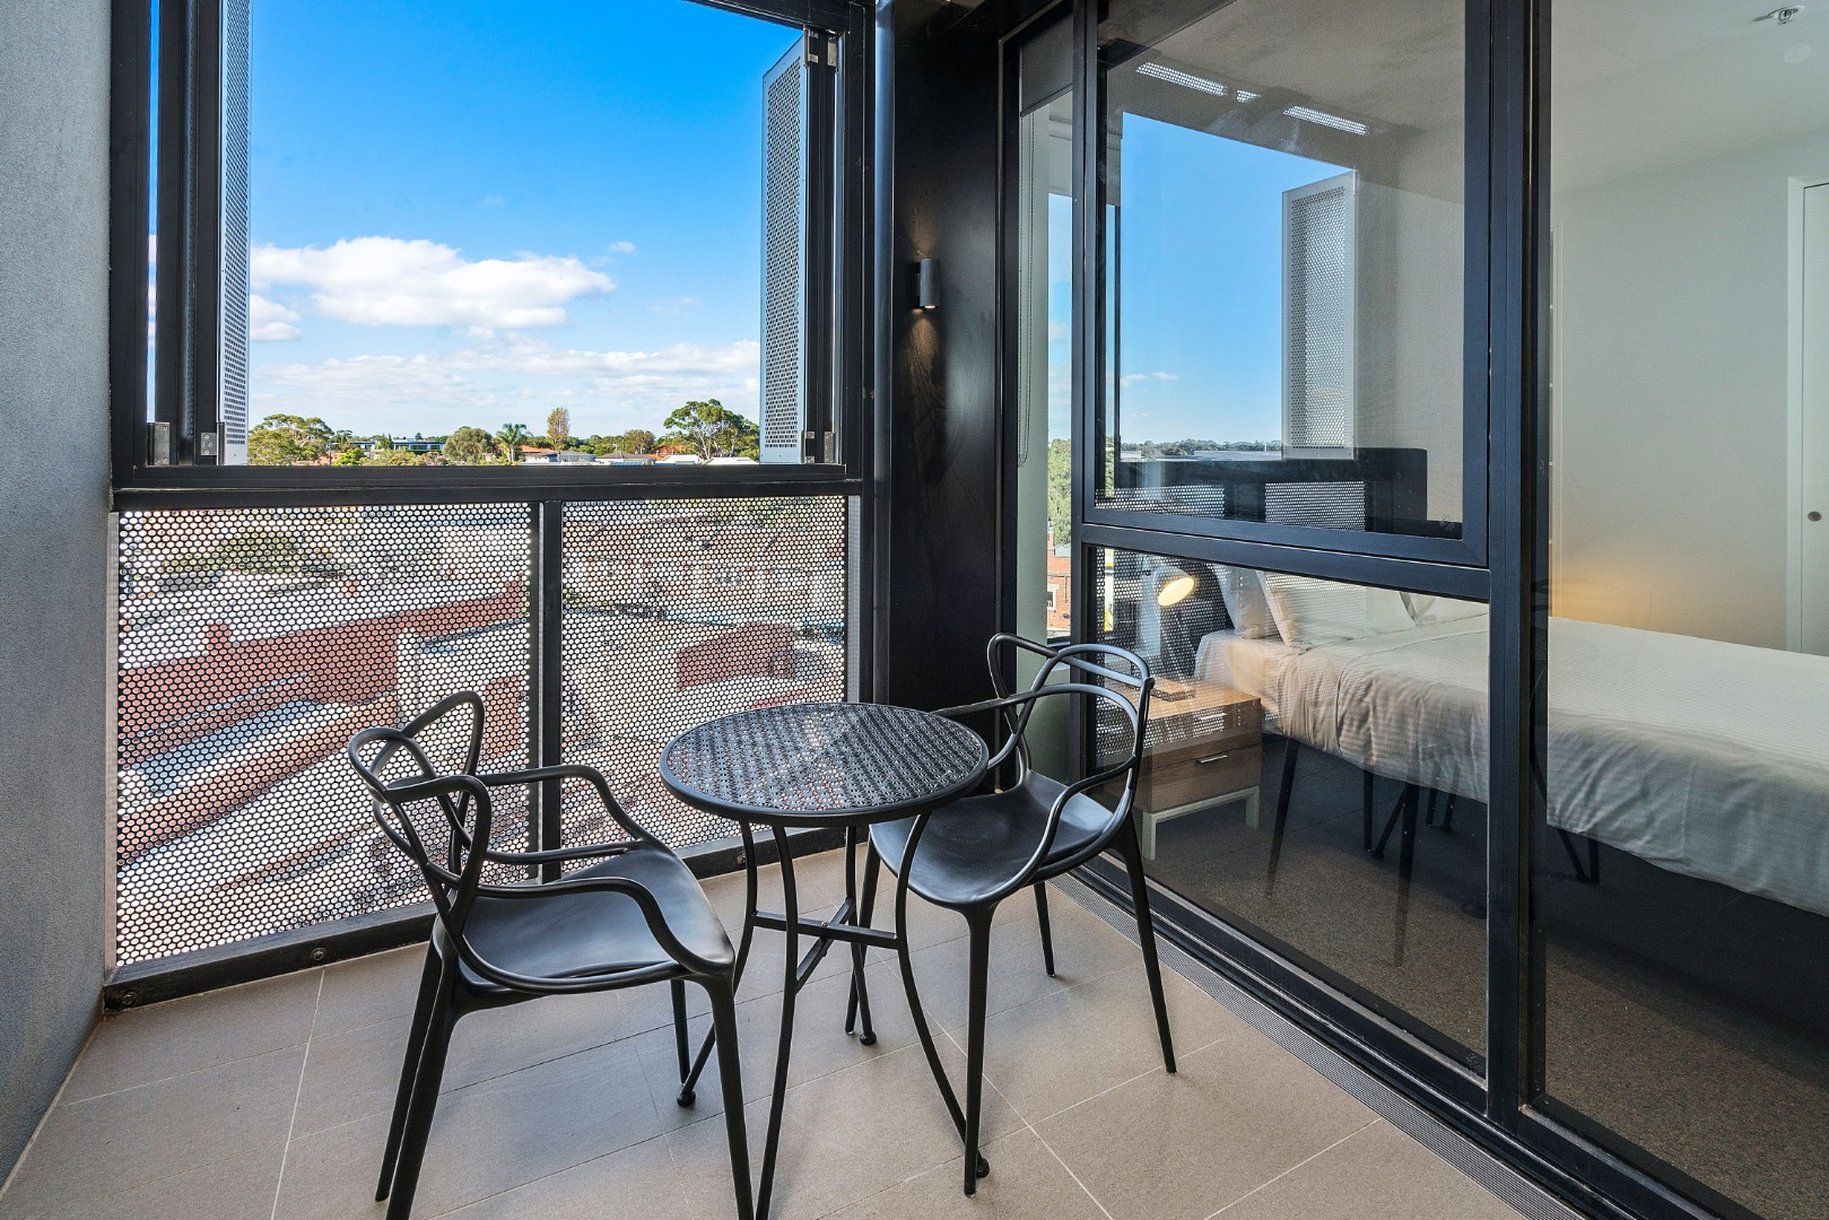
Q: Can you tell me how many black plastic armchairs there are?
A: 2